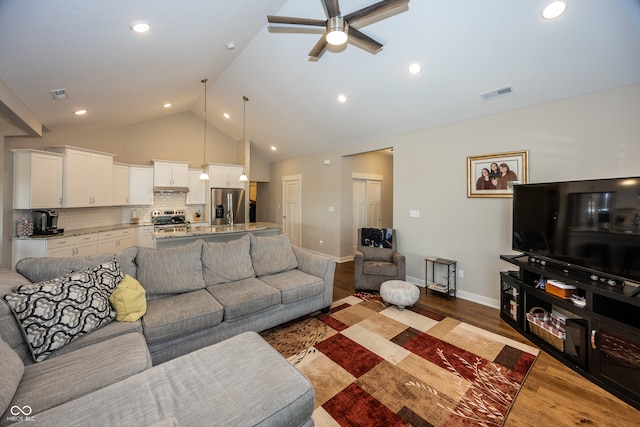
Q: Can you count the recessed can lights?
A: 8